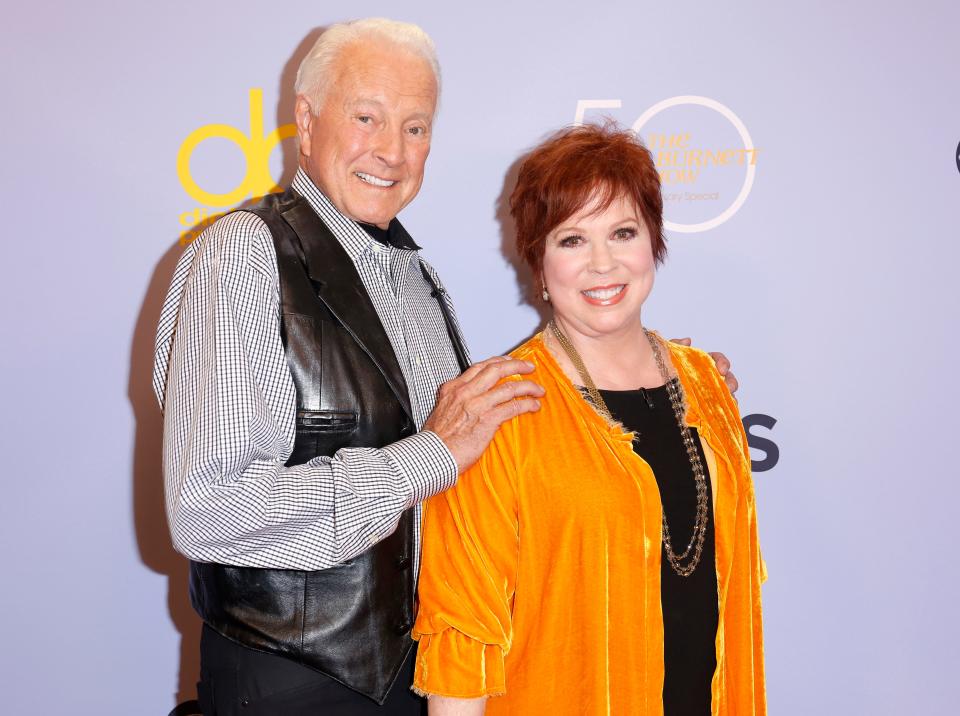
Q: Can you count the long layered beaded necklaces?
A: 1